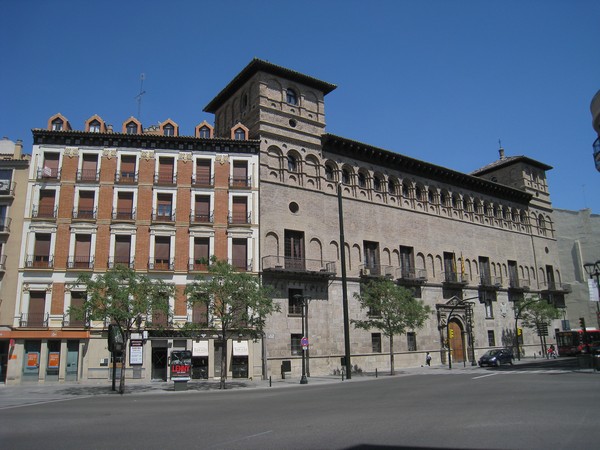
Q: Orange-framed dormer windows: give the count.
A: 6